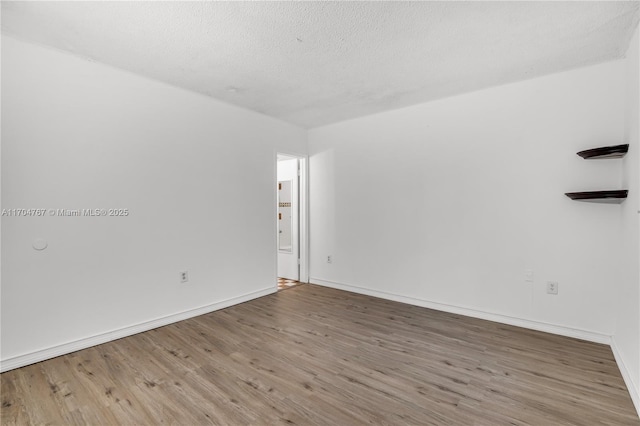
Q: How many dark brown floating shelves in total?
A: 2